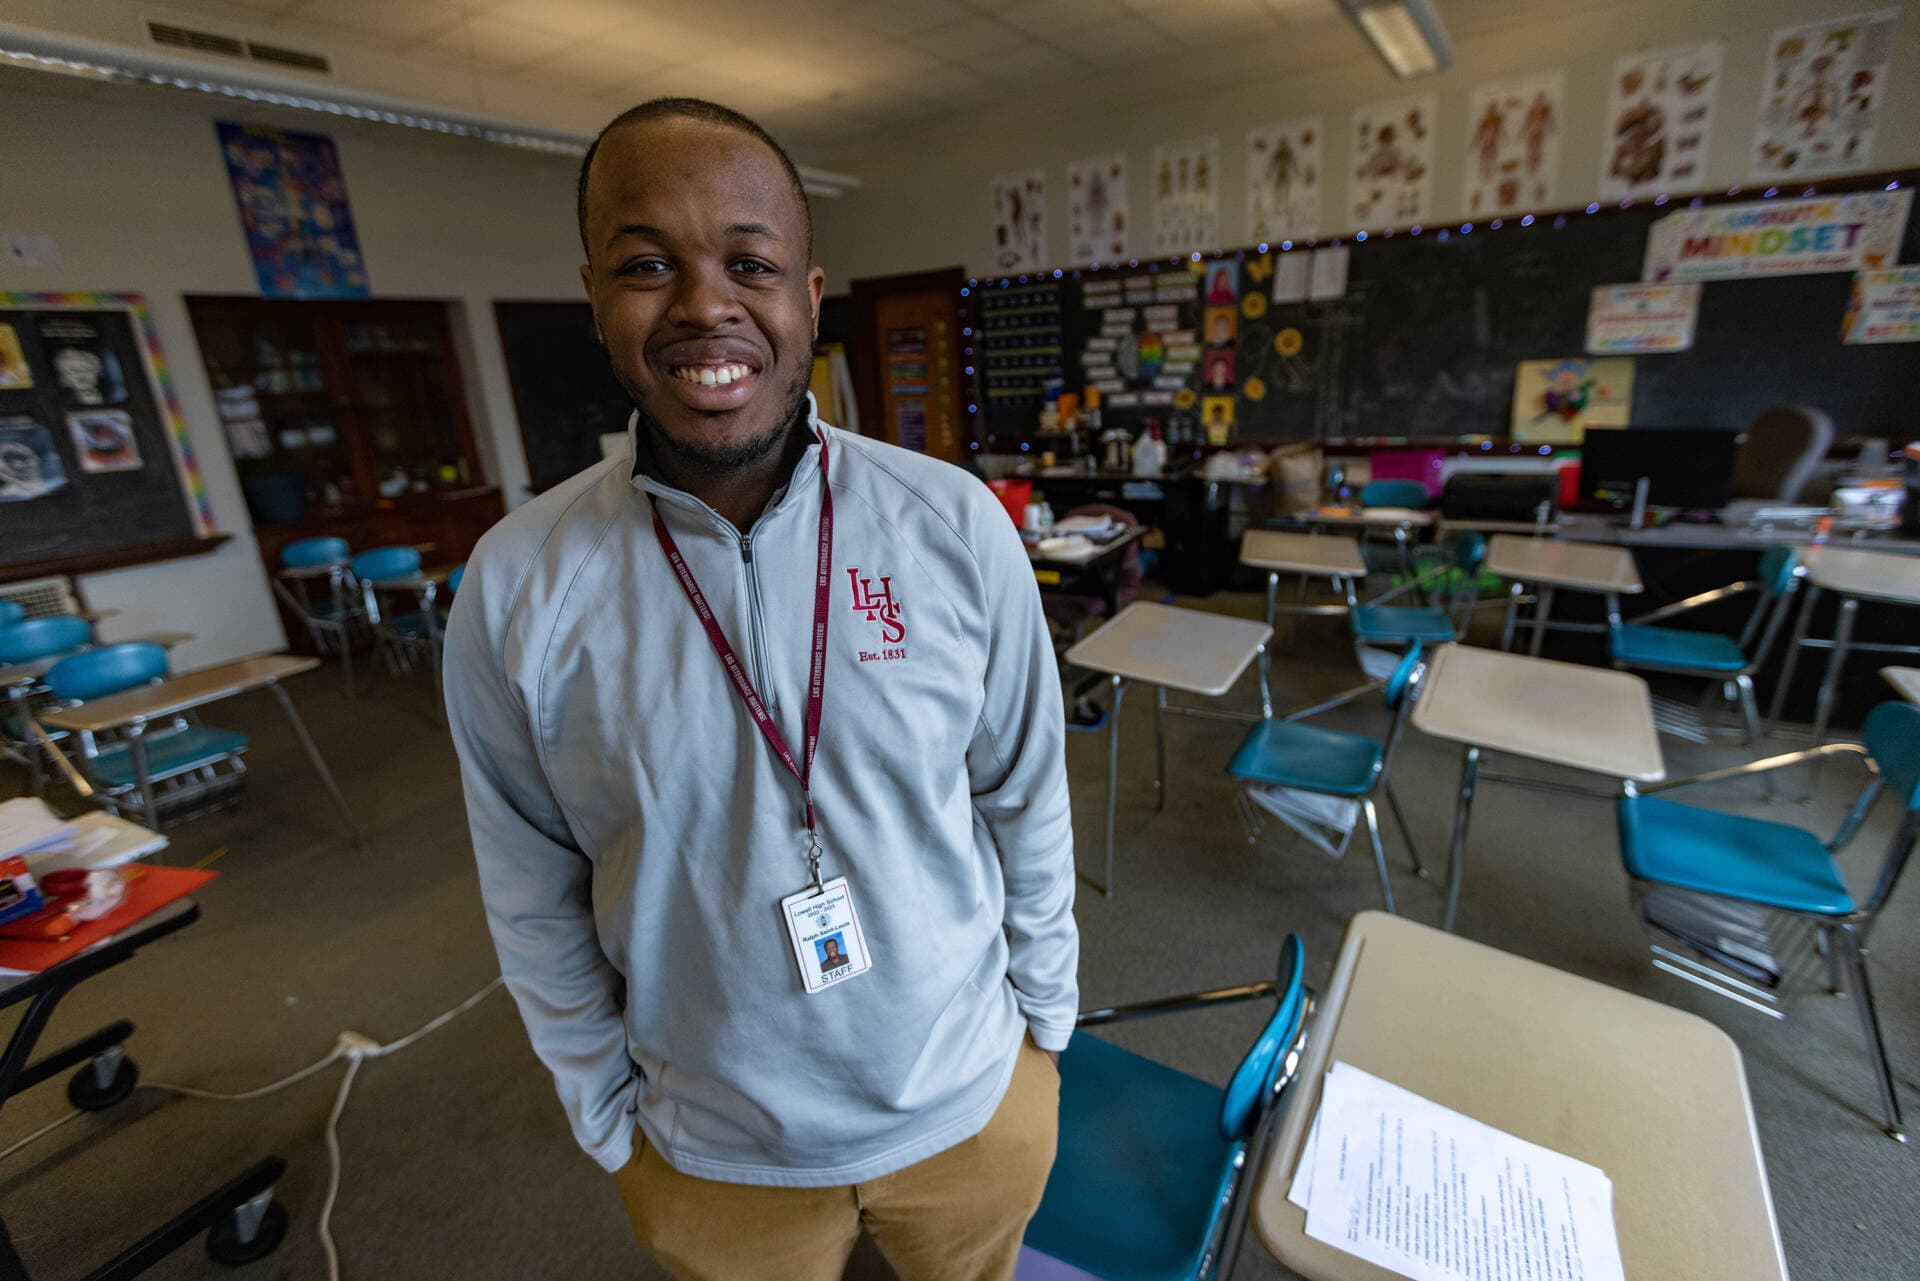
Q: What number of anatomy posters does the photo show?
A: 8